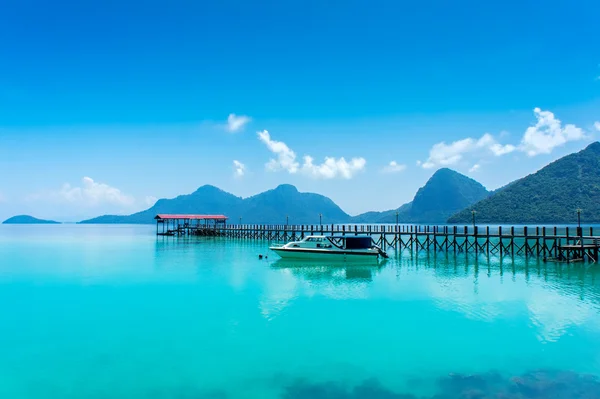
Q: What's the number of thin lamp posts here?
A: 6